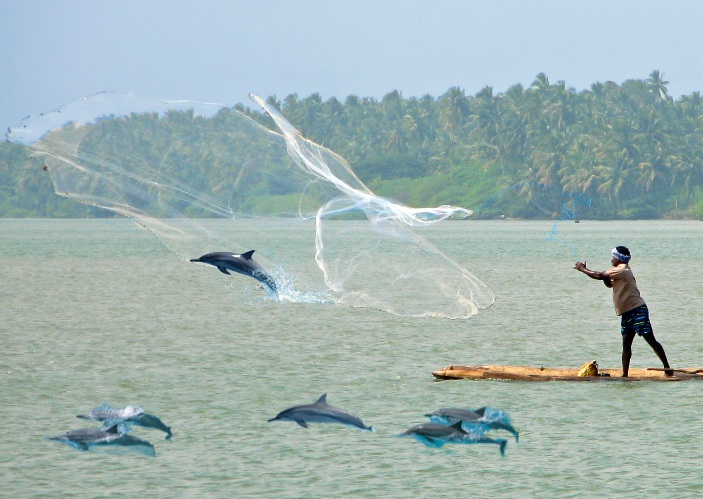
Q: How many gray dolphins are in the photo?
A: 6